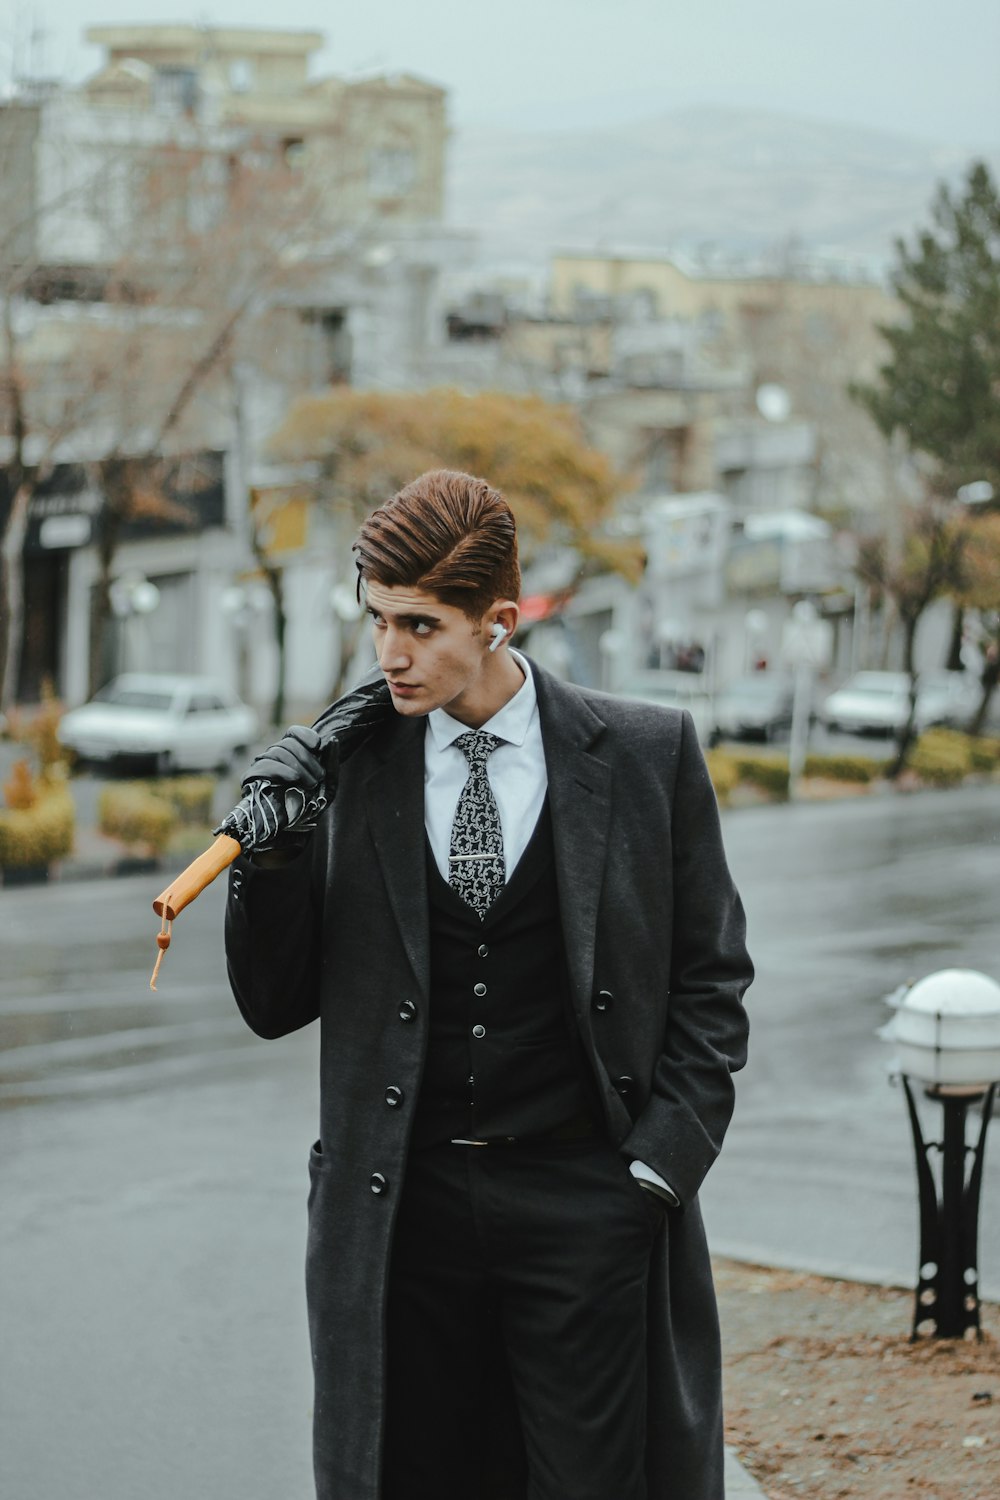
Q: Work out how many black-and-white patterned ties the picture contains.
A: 1